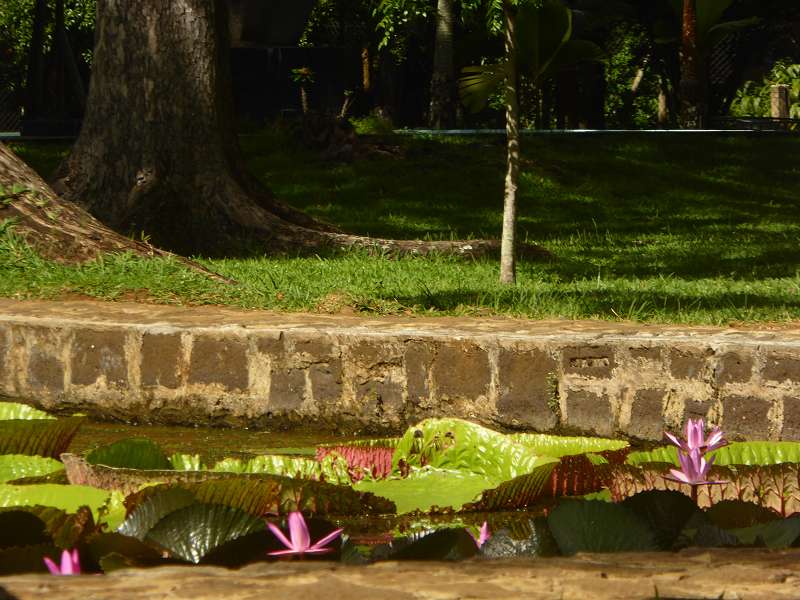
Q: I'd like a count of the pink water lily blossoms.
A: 5